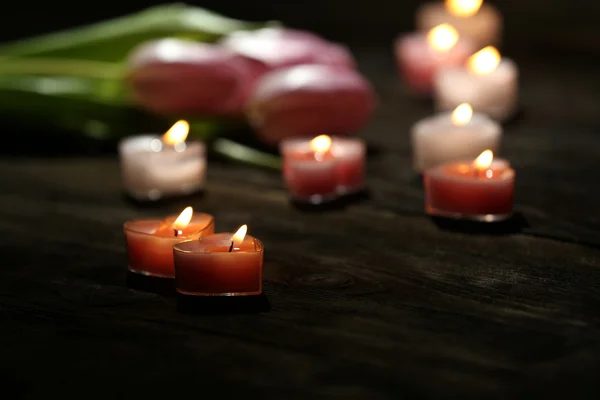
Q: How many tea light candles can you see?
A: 9